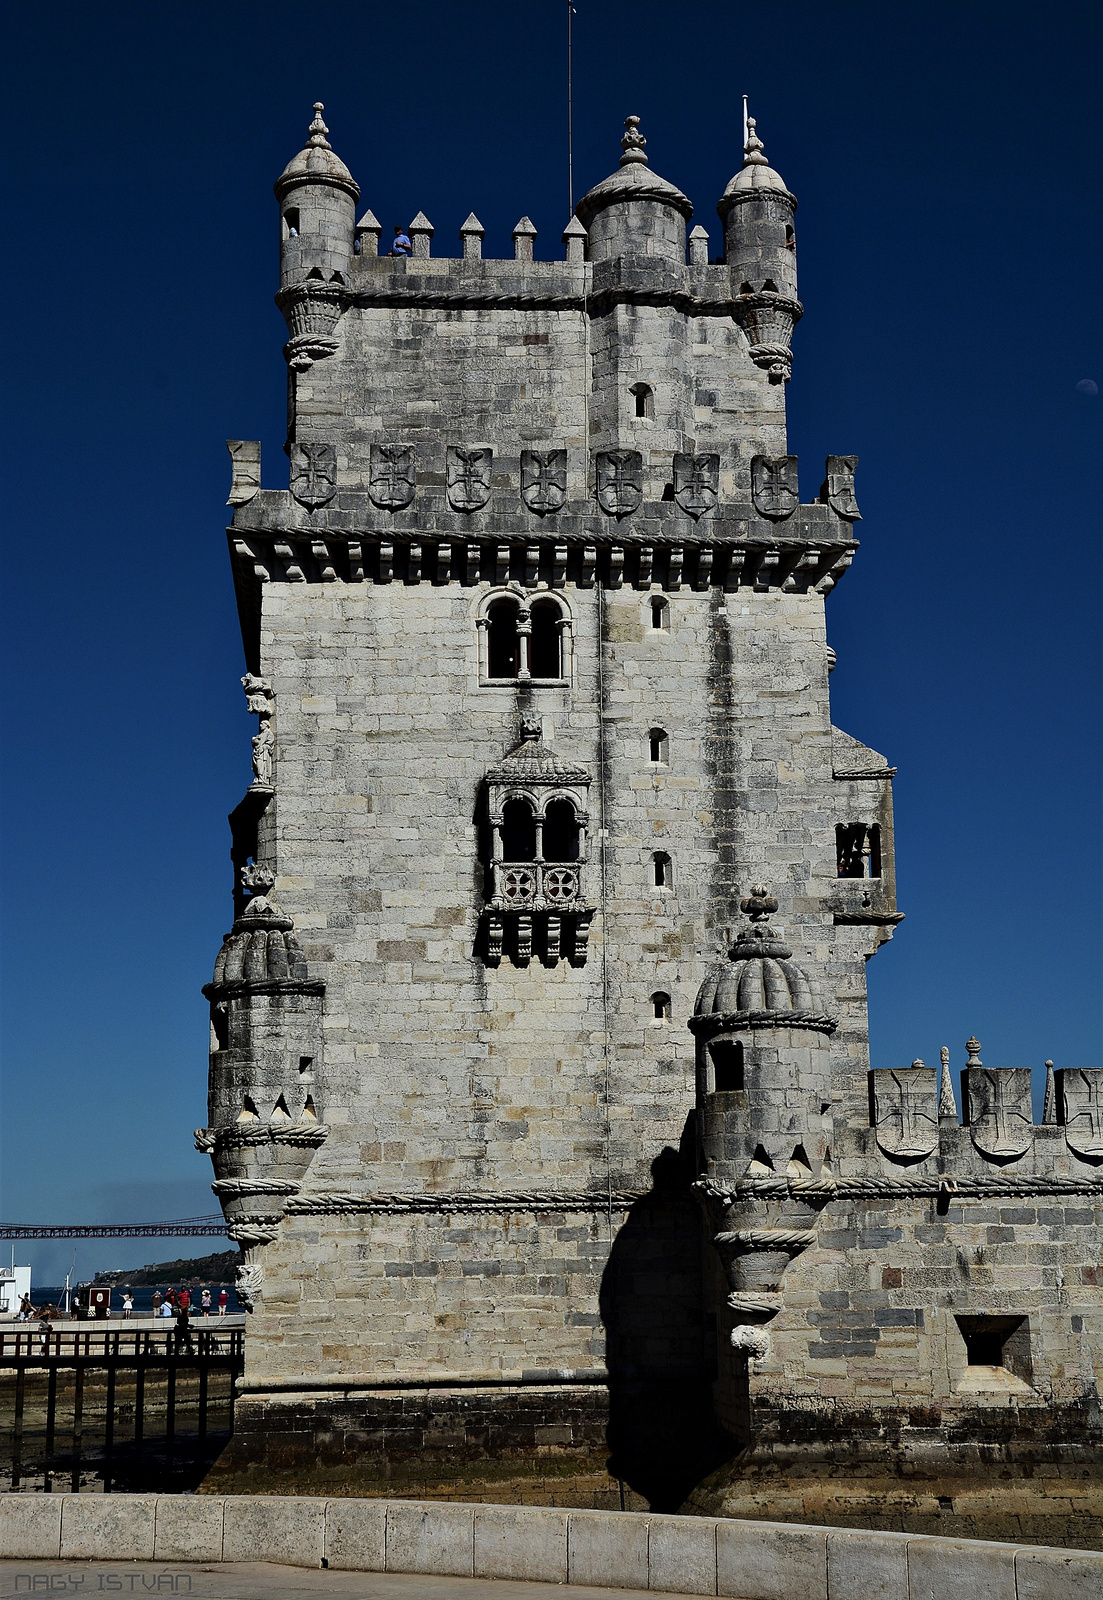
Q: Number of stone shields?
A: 12